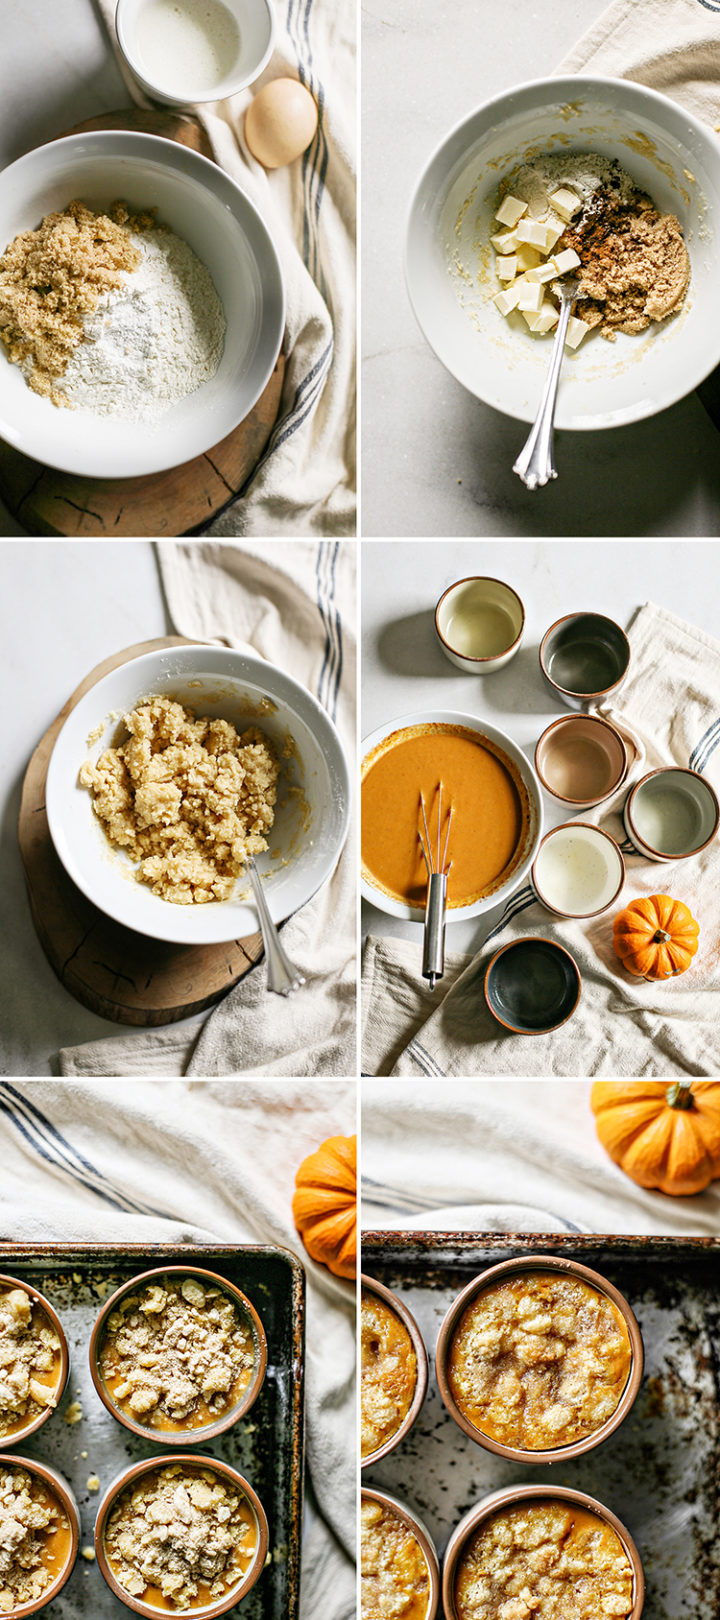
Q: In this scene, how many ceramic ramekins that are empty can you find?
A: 6